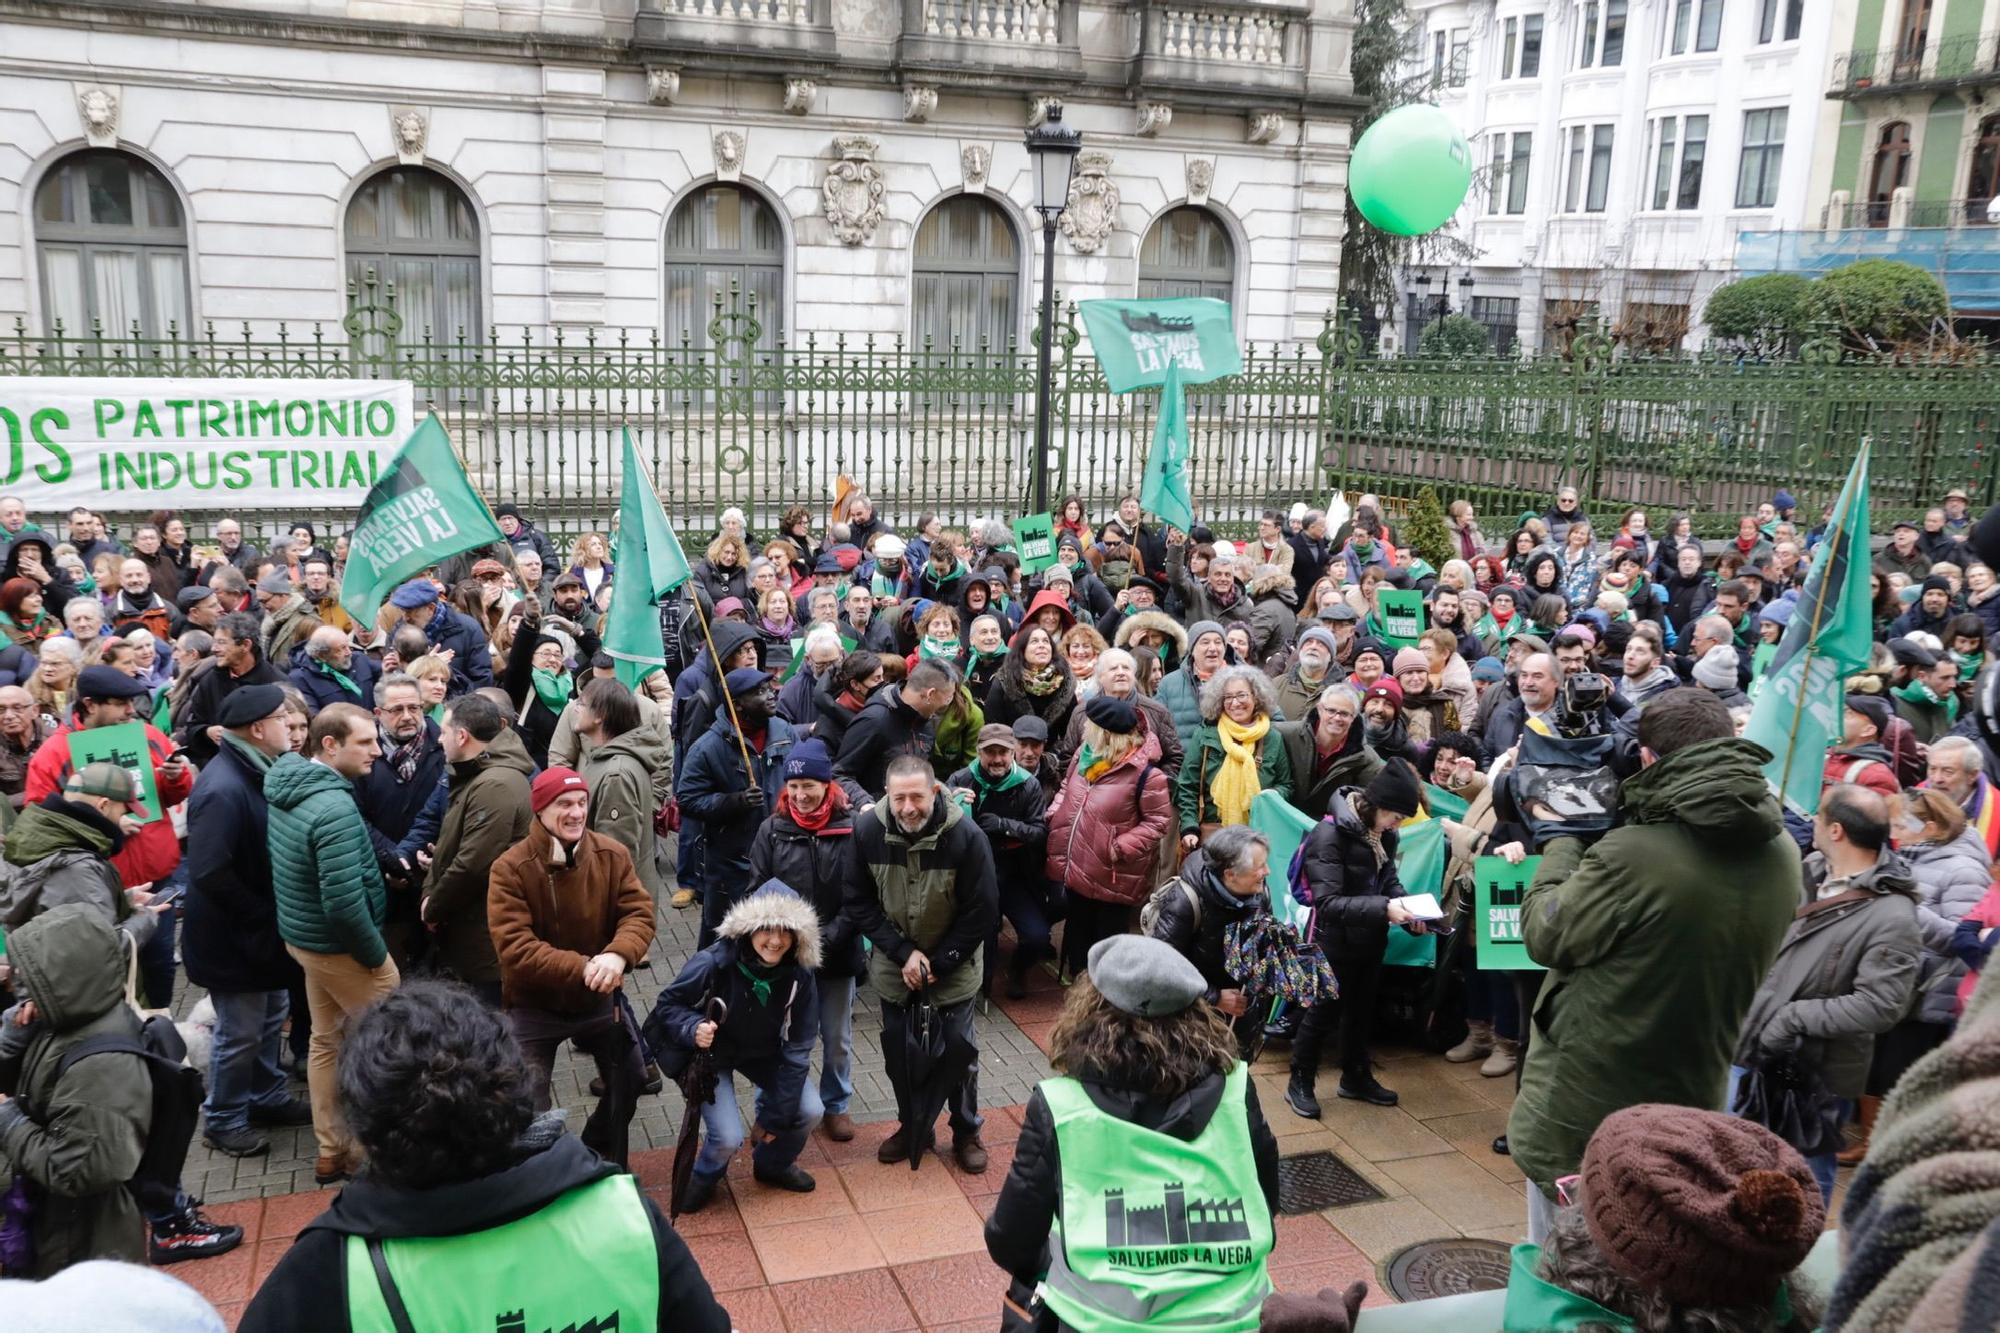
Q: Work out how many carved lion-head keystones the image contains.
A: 5